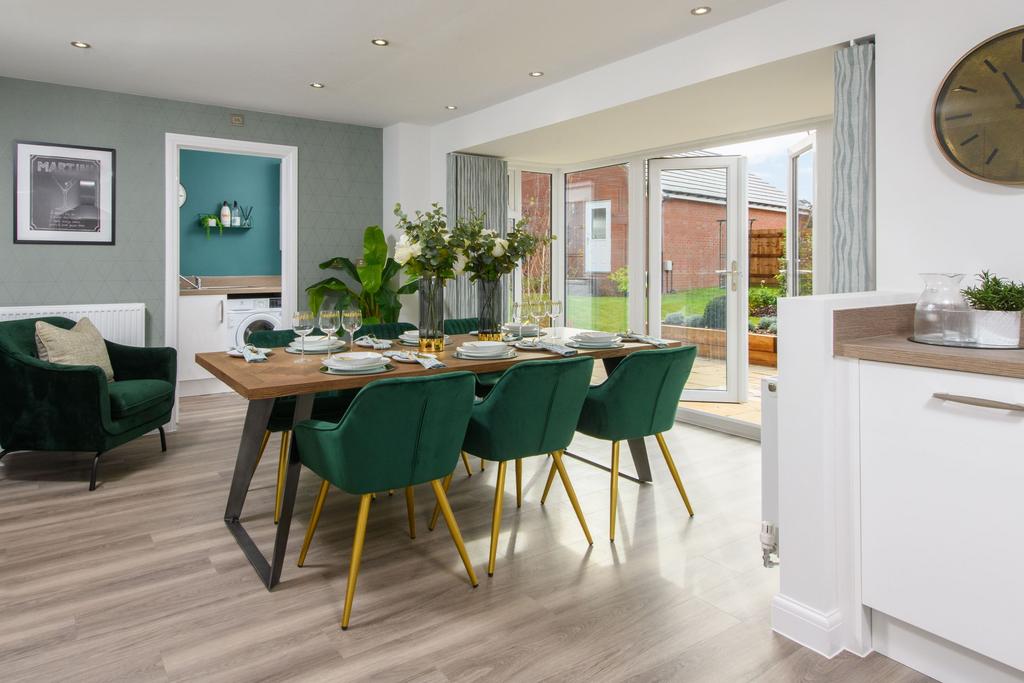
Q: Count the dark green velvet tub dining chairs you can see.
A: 6